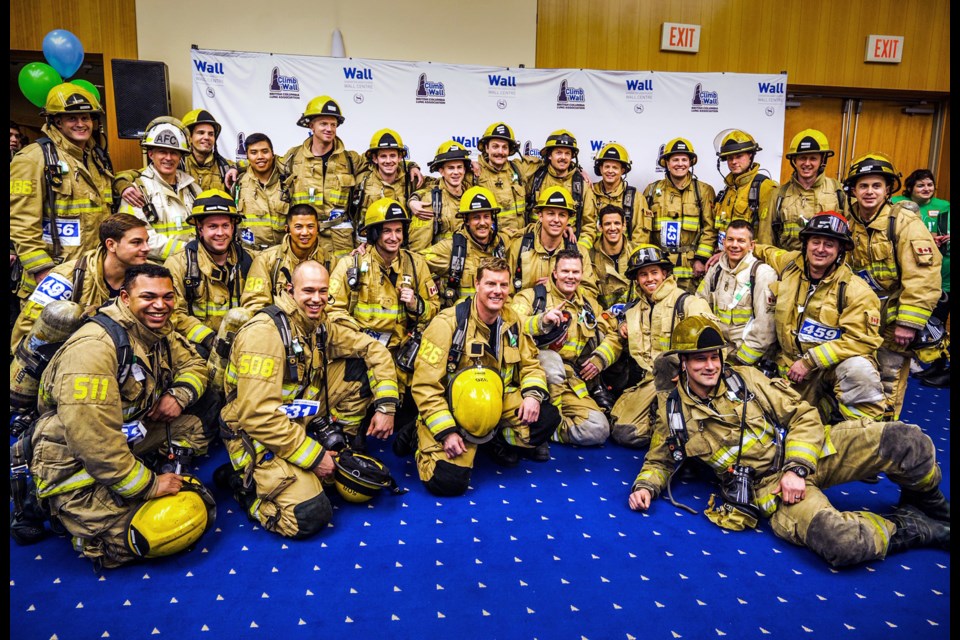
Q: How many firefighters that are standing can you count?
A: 14